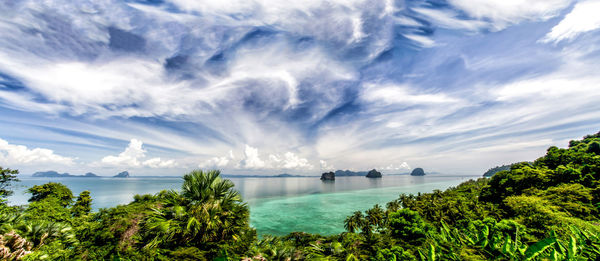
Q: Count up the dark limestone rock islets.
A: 3